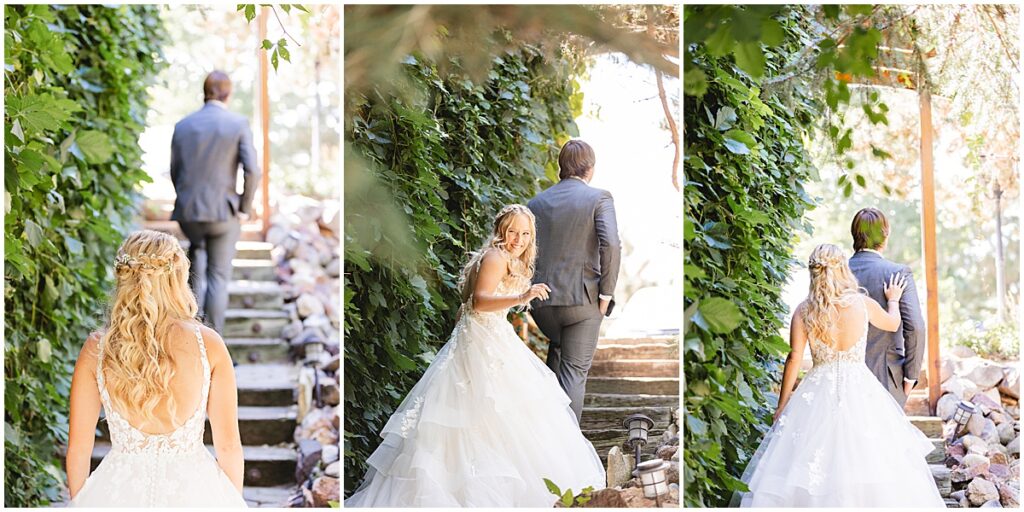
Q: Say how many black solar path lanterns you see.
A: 4